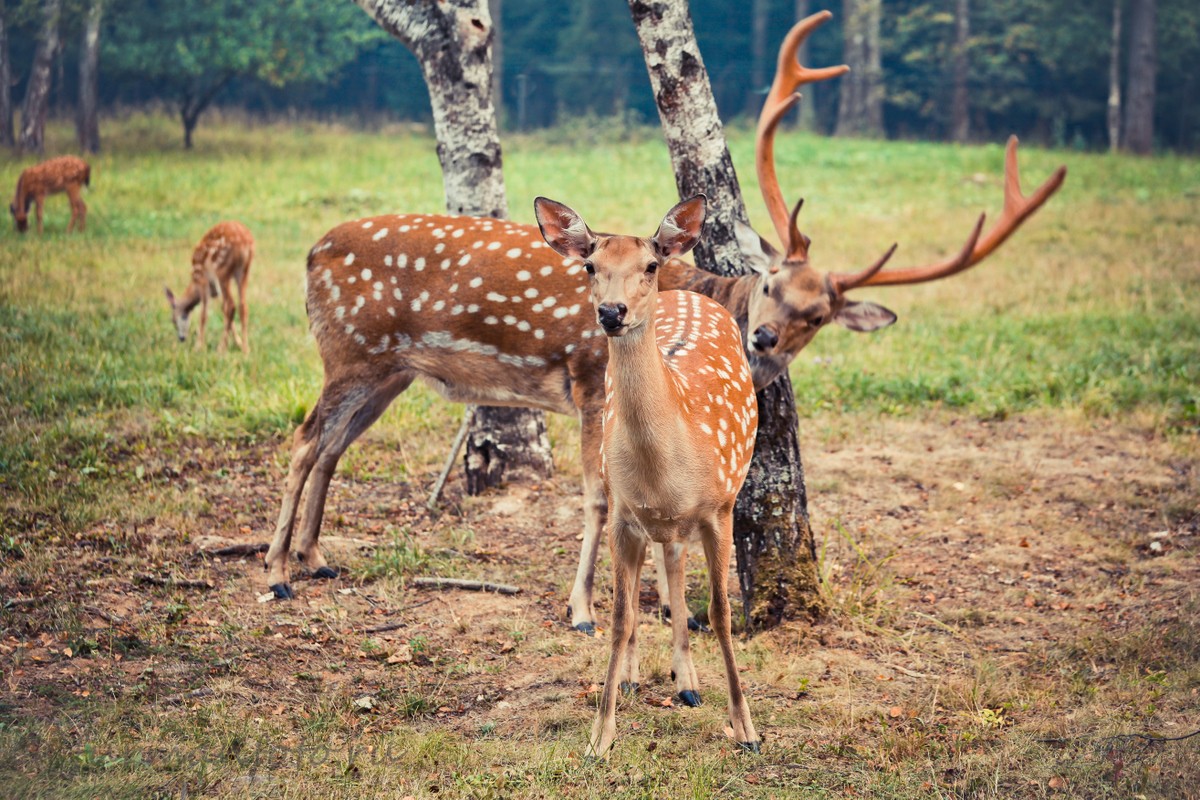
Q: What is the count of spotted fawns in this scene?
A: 2